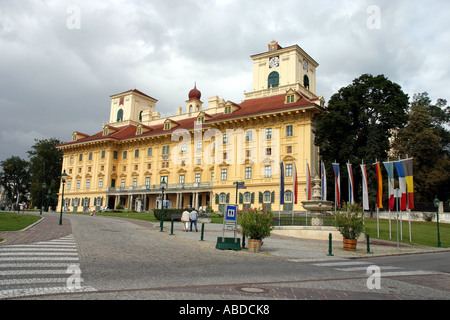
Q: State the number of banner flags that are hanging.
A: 11